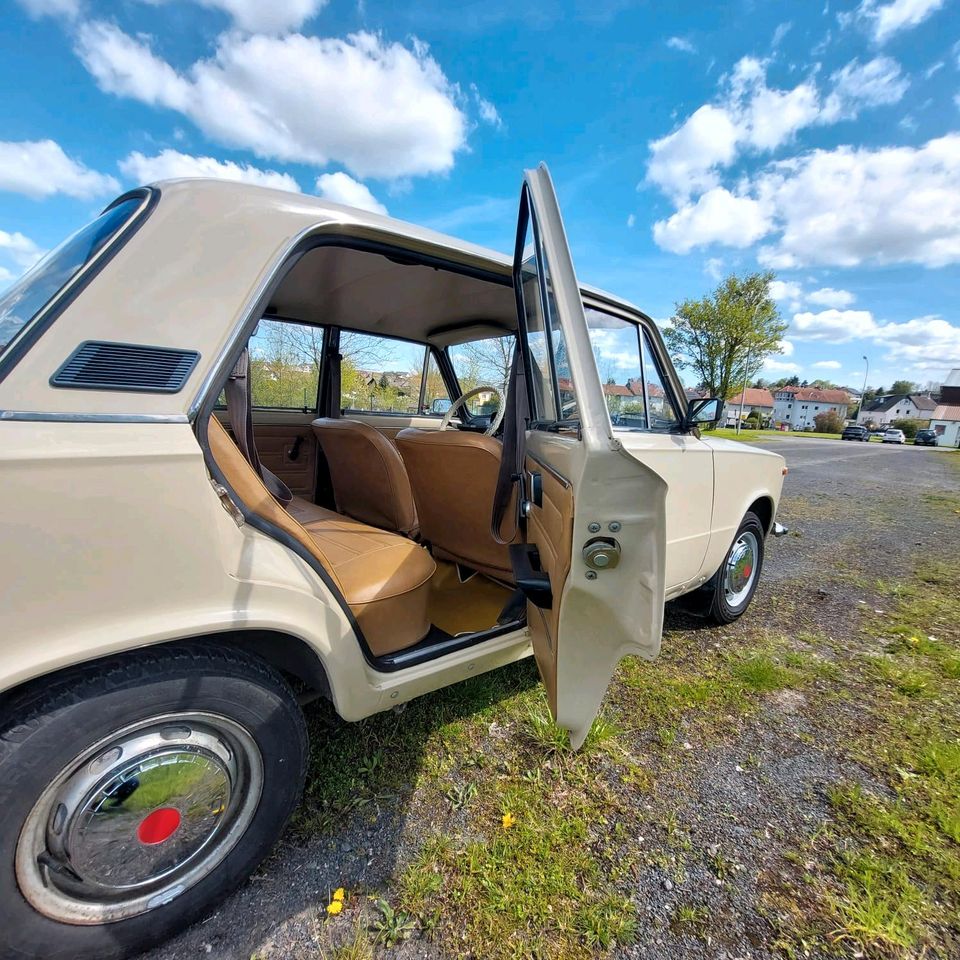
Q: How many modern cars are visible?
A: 3